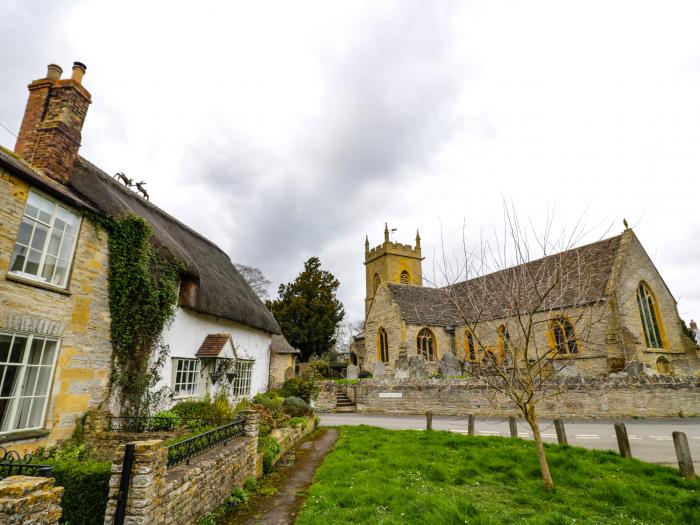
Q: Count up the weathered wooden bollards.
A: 6